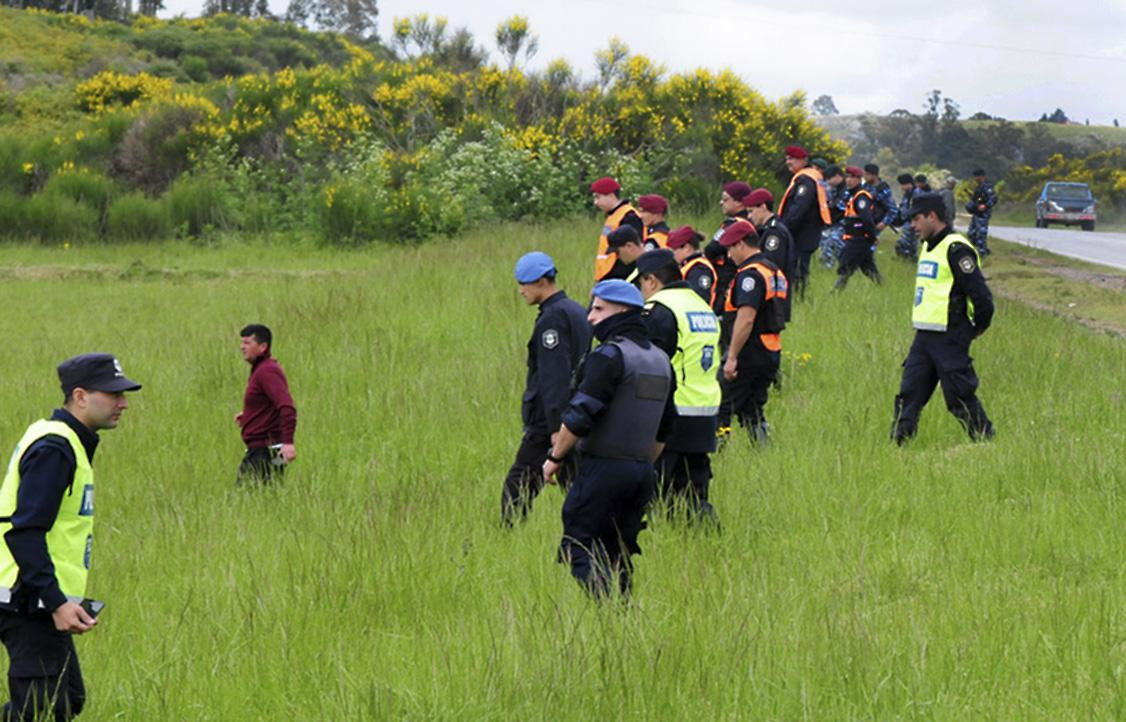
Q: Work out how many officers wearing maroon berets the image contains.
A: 8